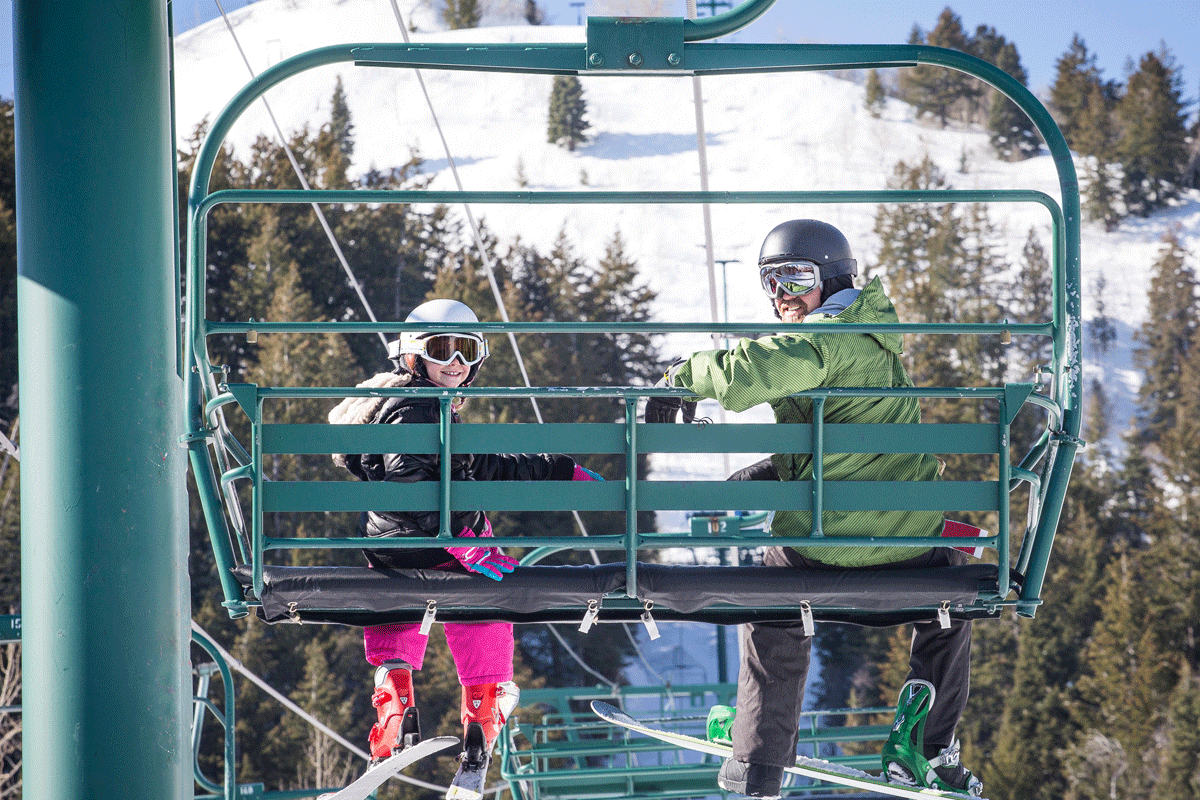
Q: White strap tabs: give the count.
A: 5